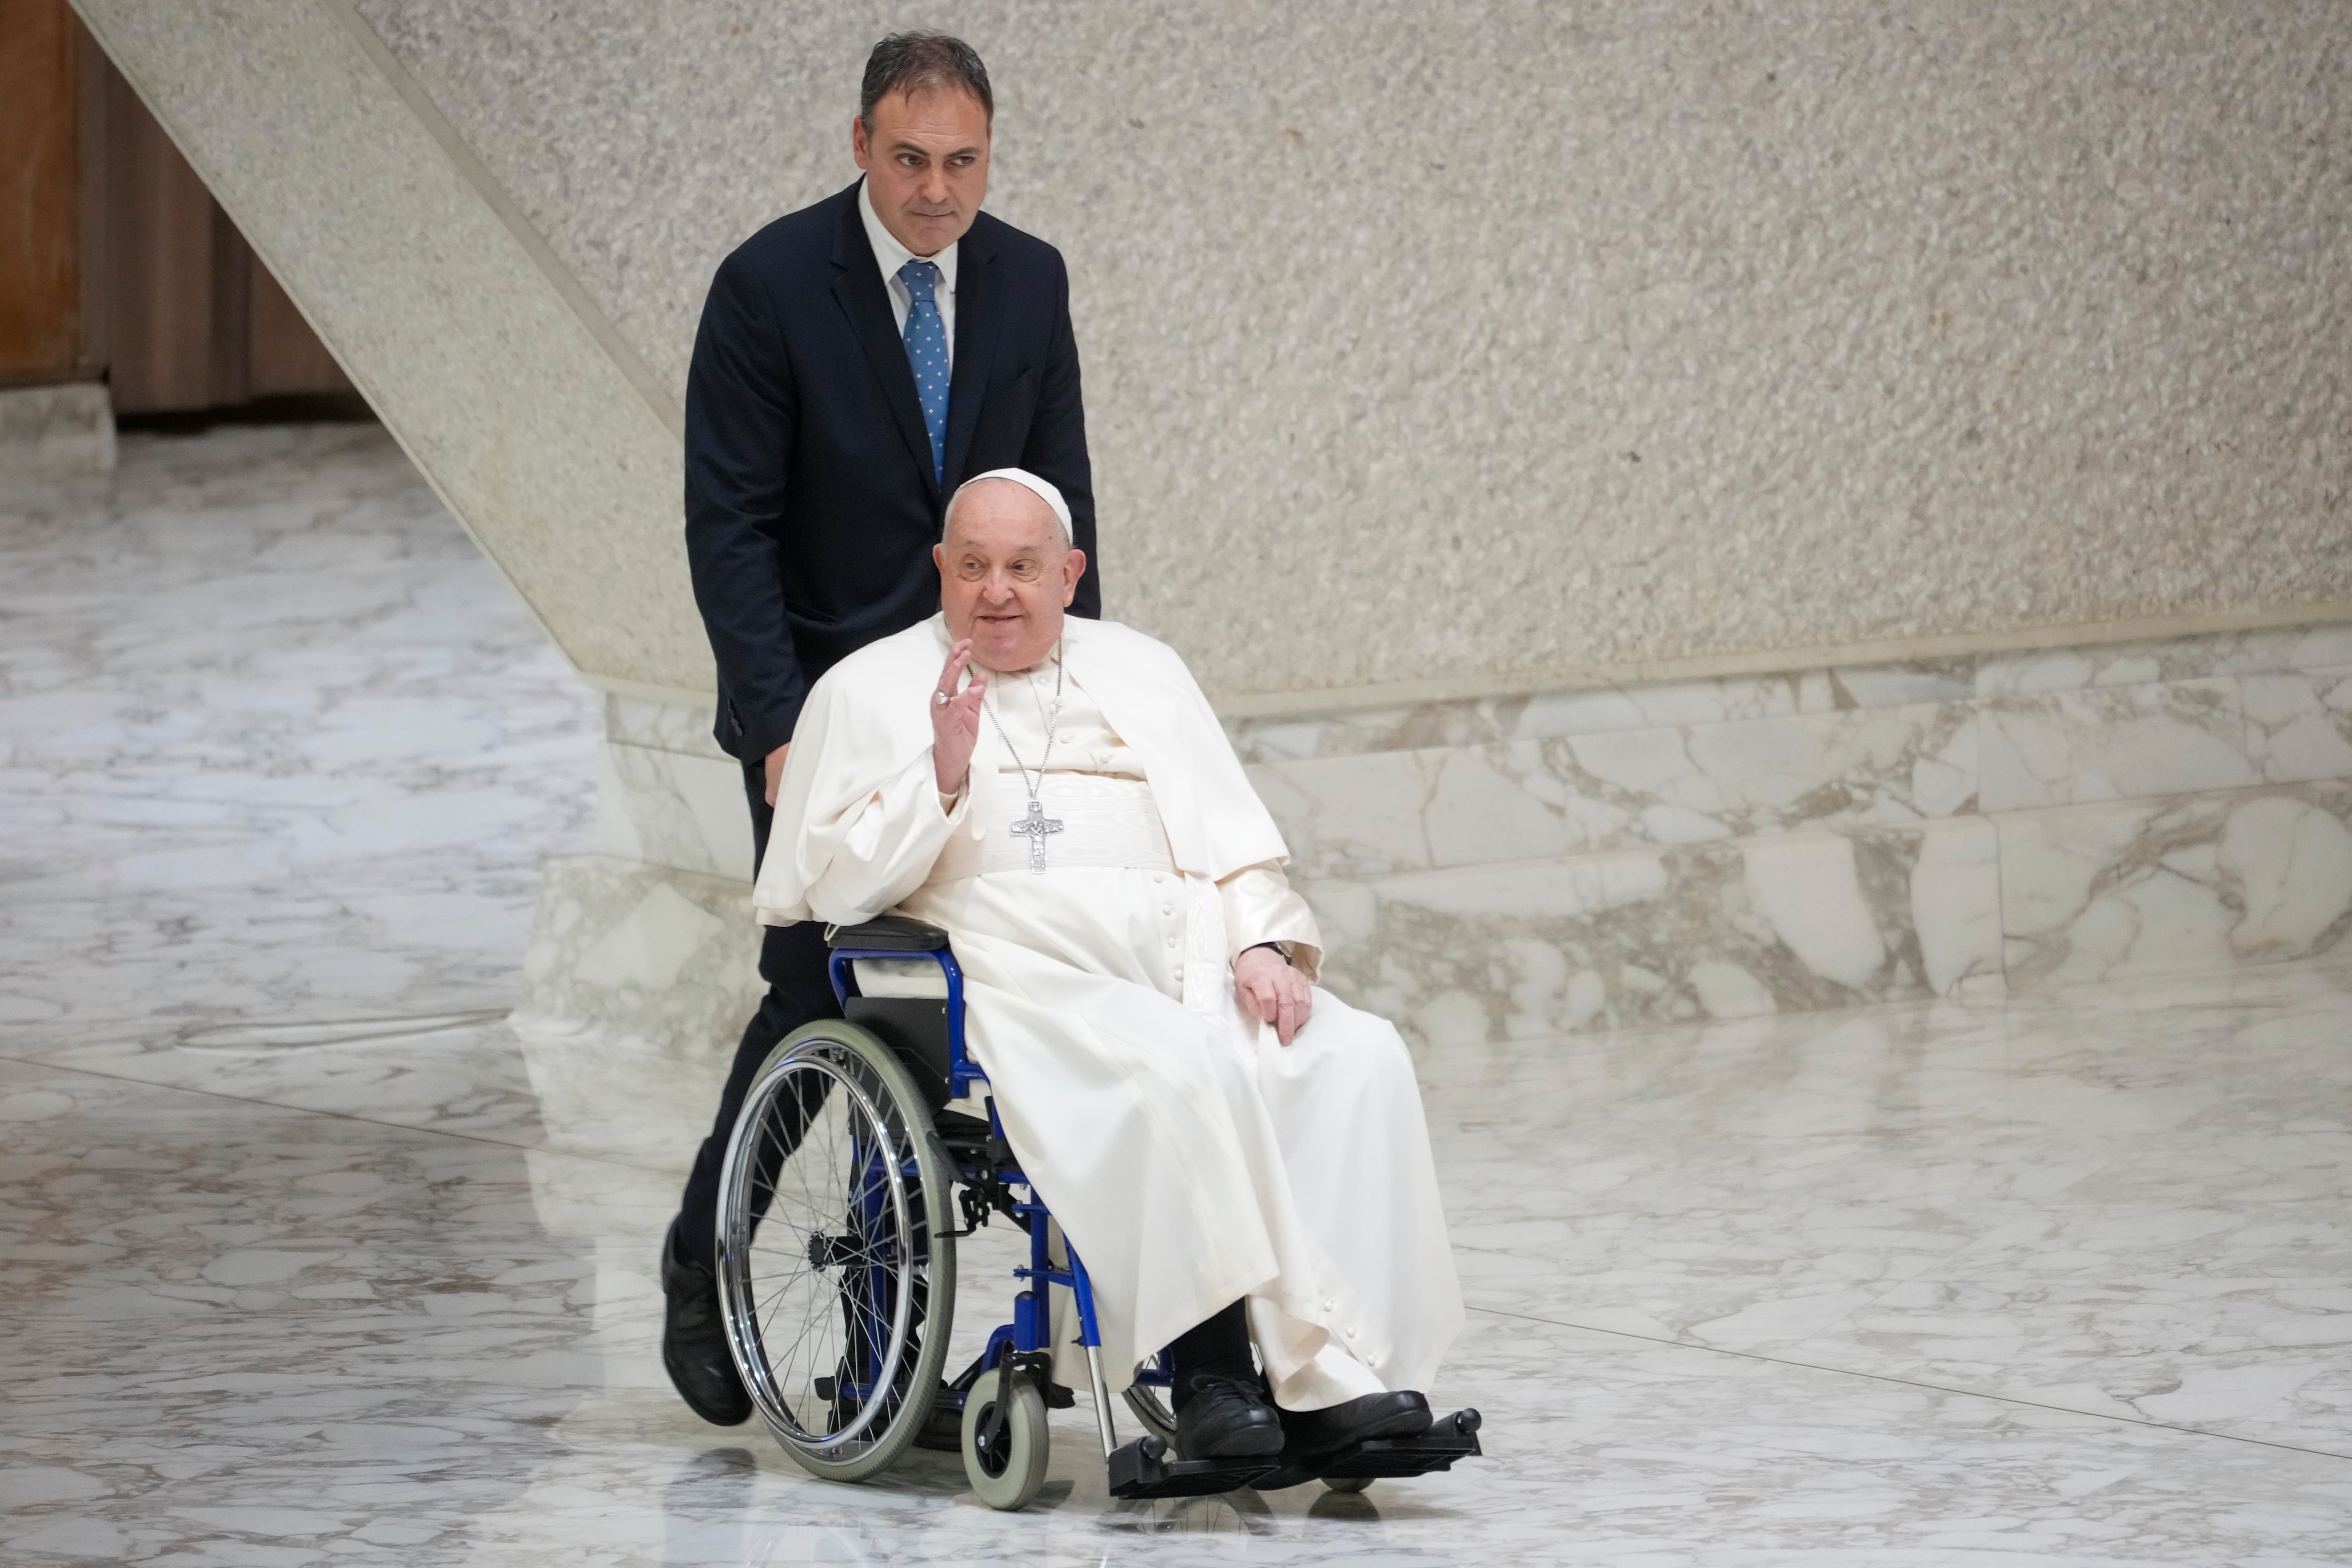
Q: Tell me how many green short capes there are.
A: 0